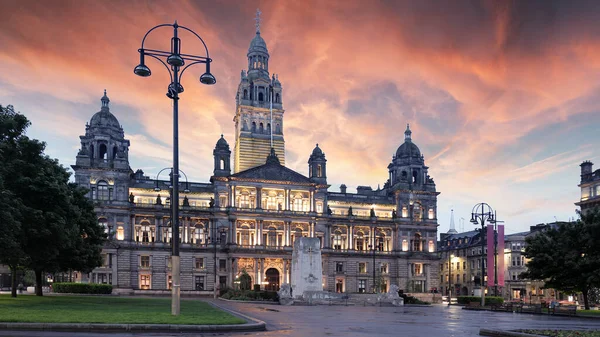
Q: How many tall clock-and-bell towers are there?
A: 1